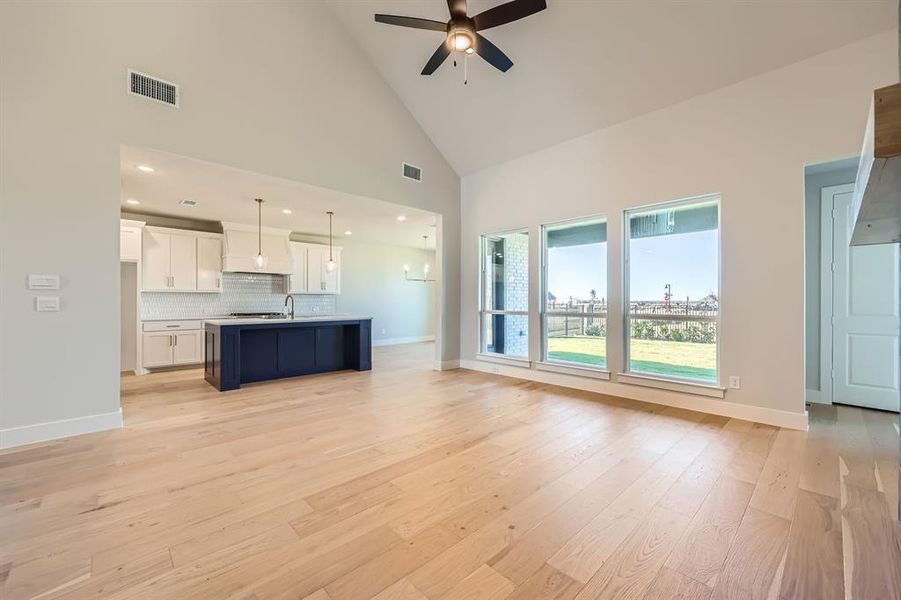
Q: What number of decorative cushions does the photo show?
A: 0